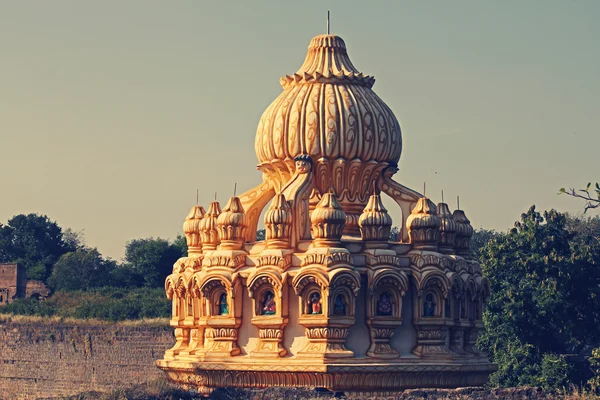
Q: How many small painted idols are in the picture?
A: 6